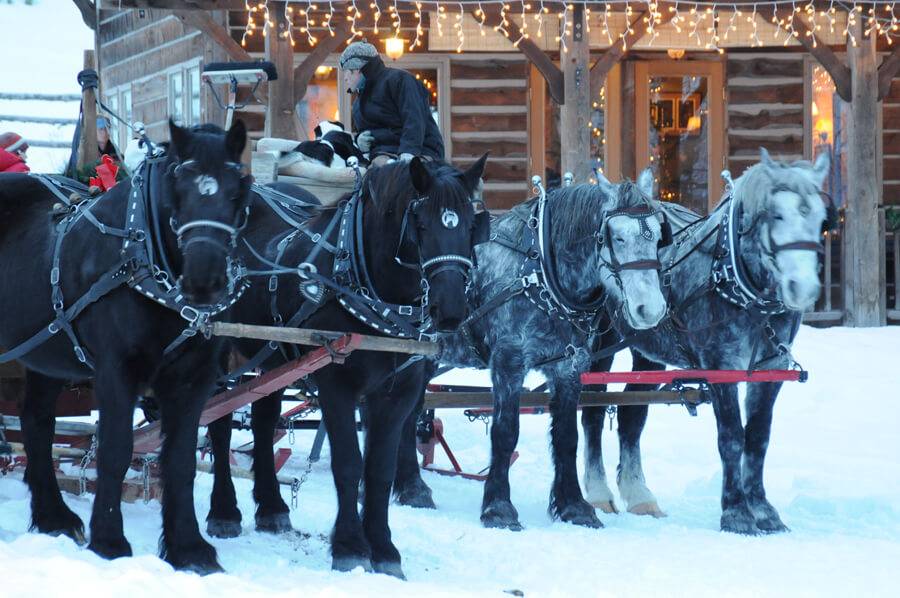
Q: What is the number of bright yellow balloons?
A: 0